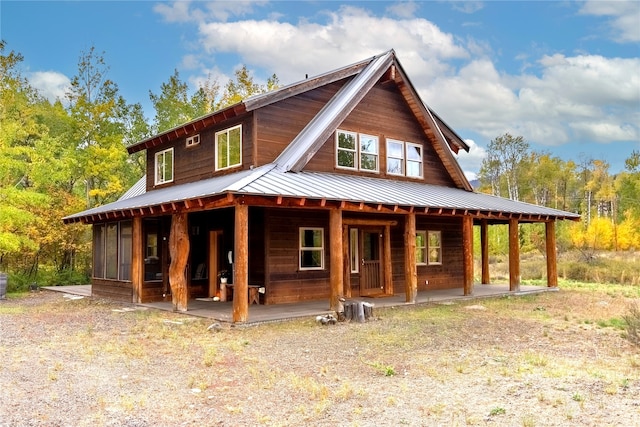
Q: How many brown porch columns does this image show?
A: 9